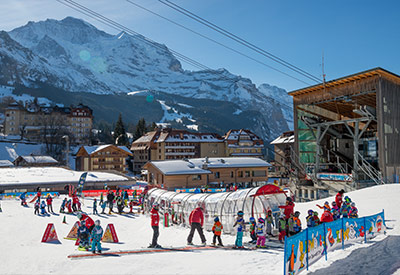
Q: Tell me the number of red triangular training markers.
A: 3